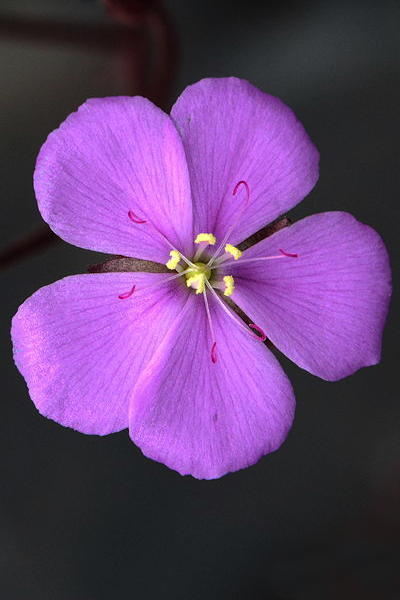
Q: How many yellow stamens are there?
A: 5